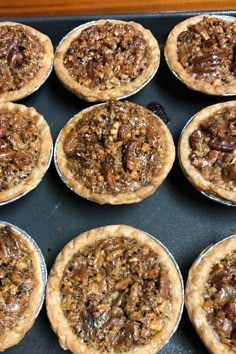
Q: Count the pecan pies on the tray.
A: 9